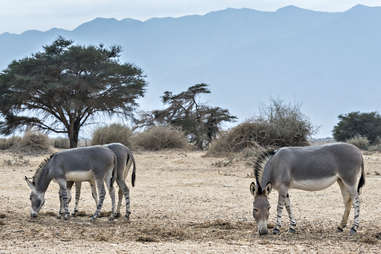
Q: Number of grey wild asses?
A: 3